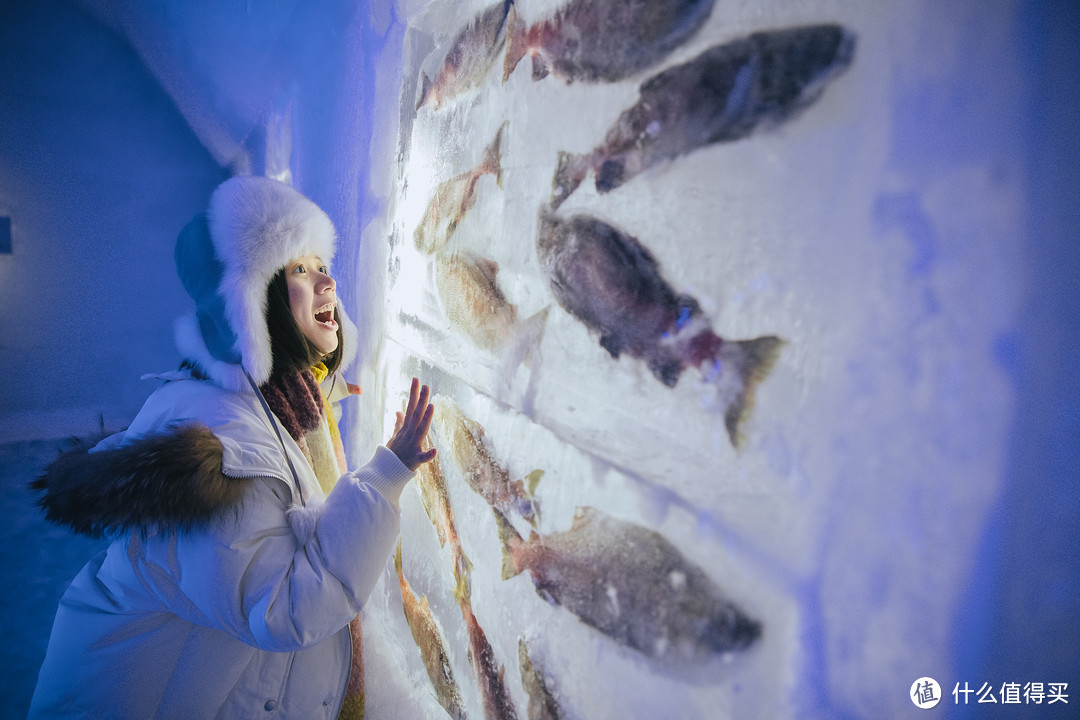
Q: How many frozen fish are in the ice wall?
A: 12